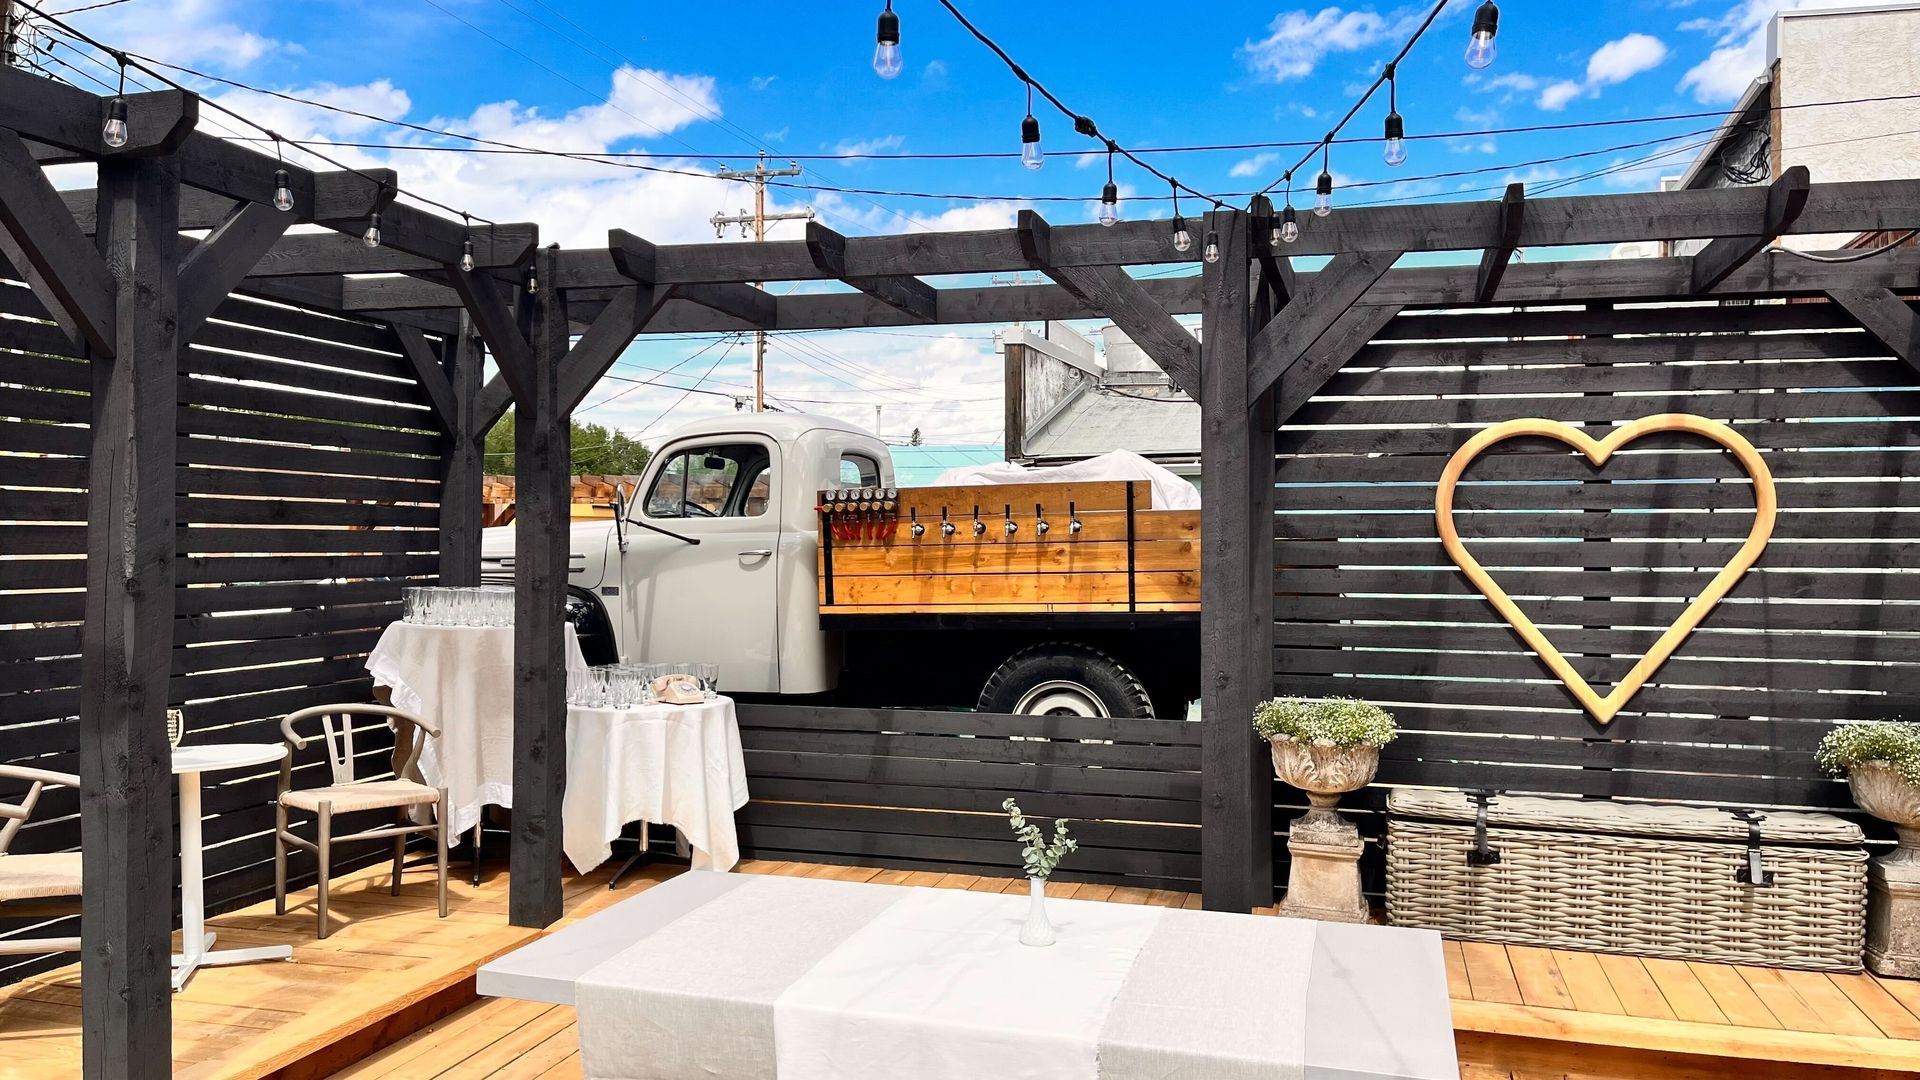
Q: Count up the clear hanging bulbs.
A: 15